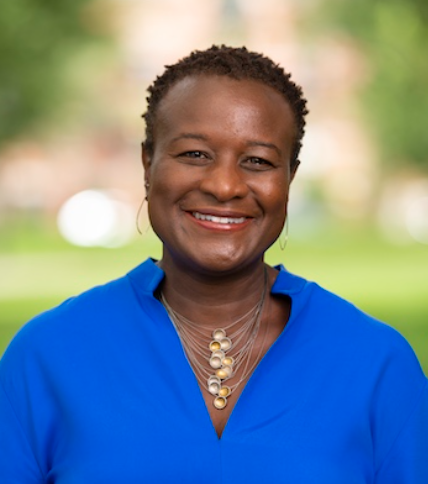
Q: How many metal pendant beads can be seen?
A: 12